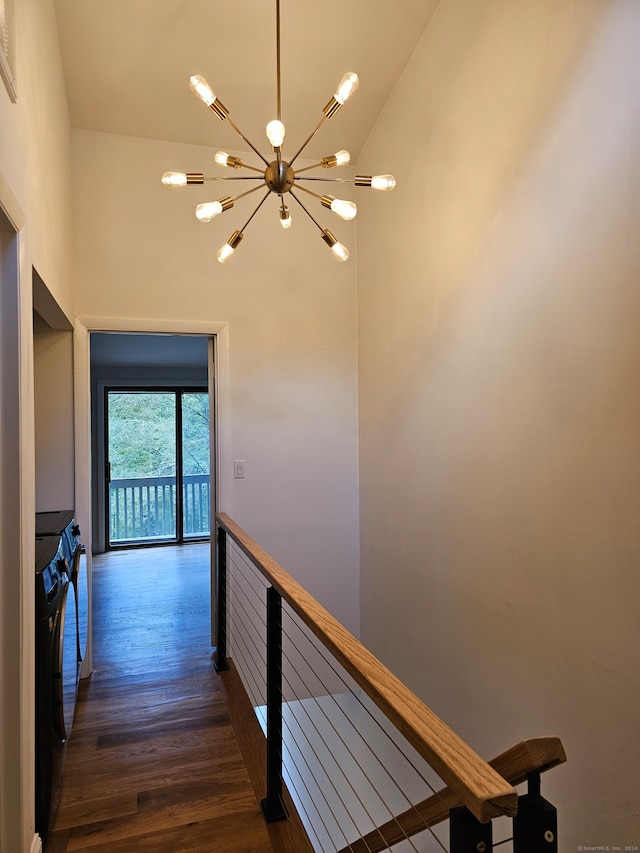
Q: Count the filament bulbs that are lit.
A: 12